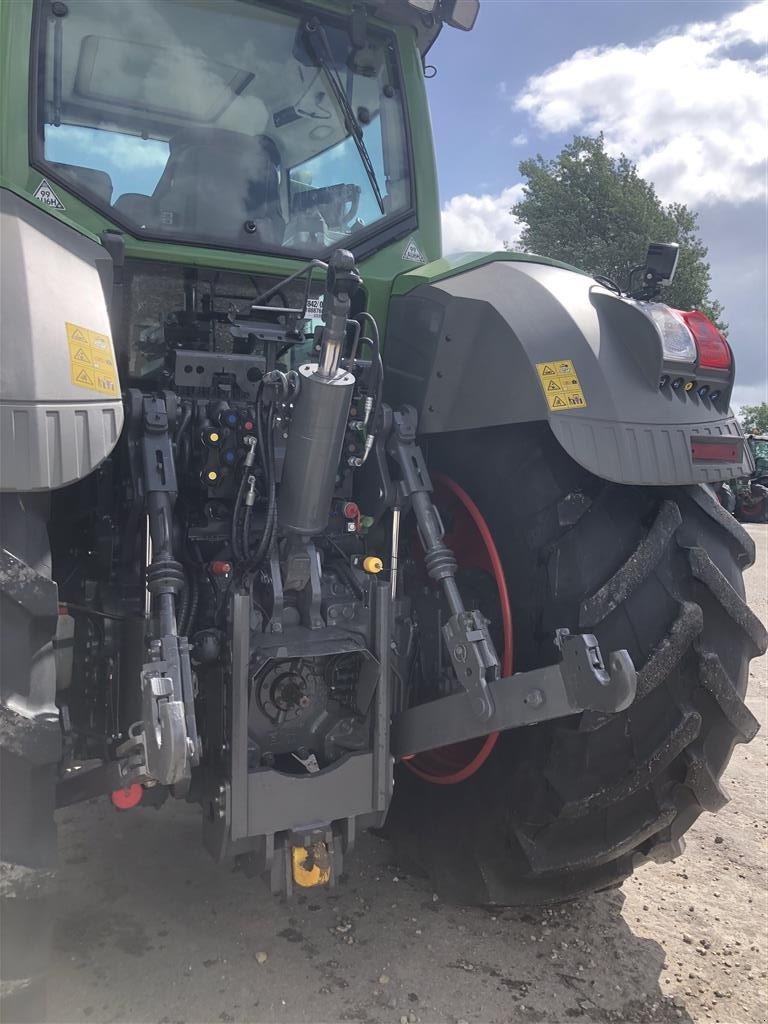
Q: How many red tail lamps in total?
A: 1